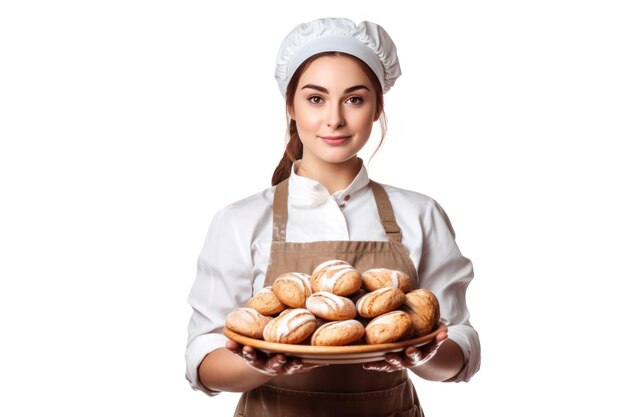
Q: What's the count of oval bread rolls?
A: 11